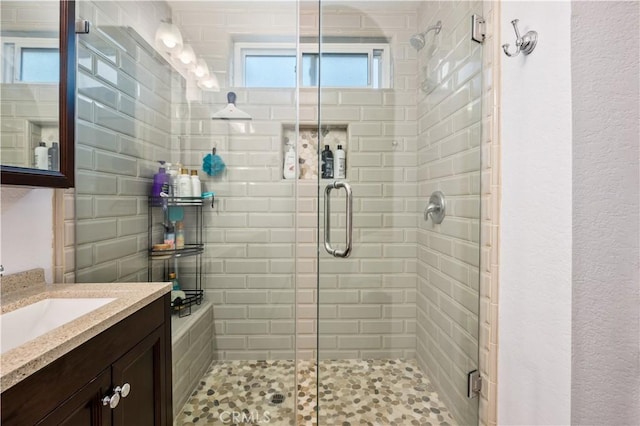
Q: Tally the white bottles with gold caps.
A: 2